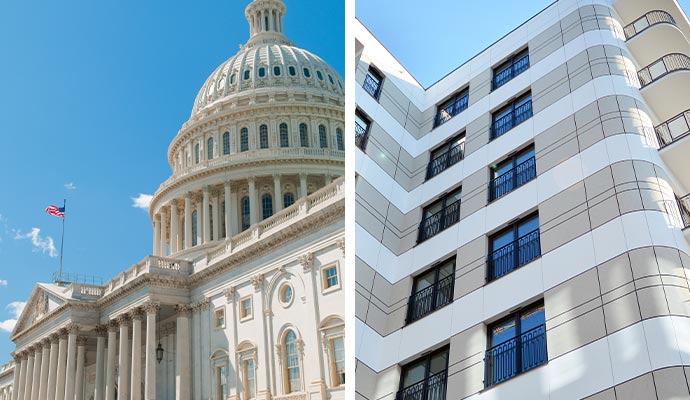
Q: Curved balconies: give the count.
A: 4